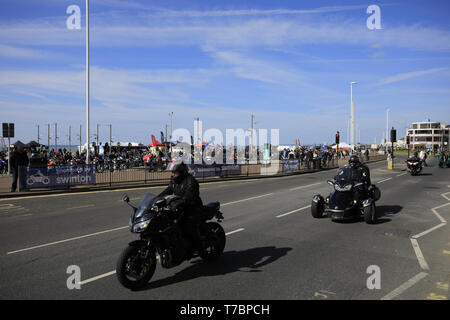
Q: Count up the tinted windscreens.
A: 2